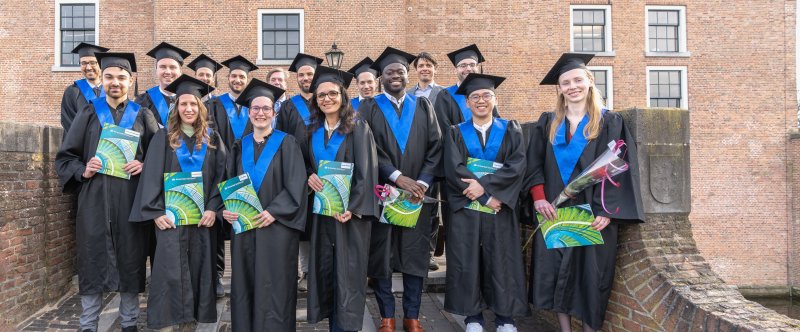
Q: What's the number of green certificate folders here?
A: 7